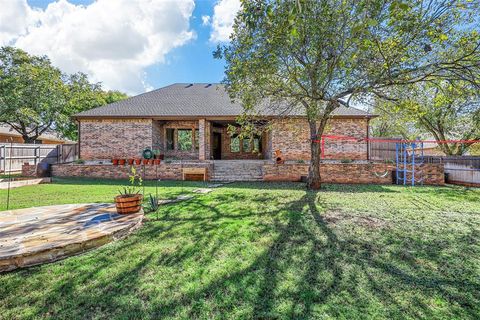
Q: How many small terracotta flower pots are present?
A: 7